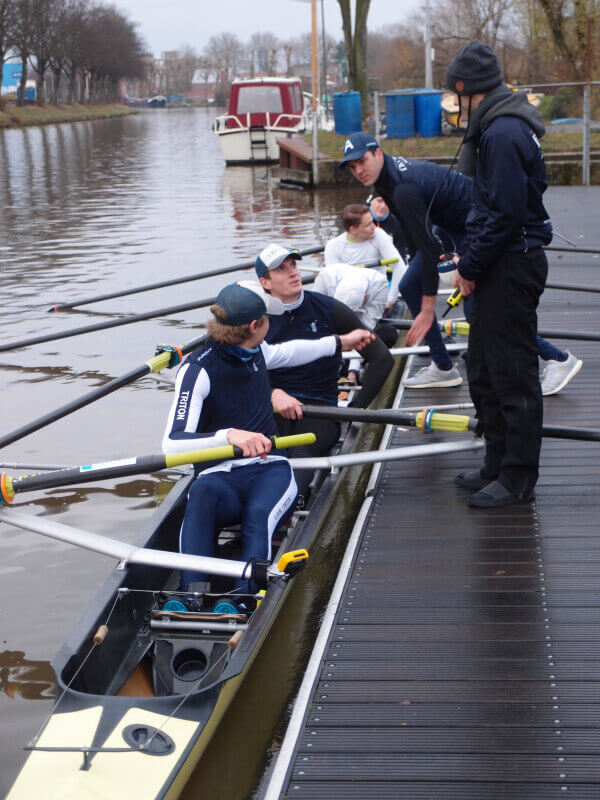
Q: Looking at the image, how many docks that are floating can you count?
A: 1